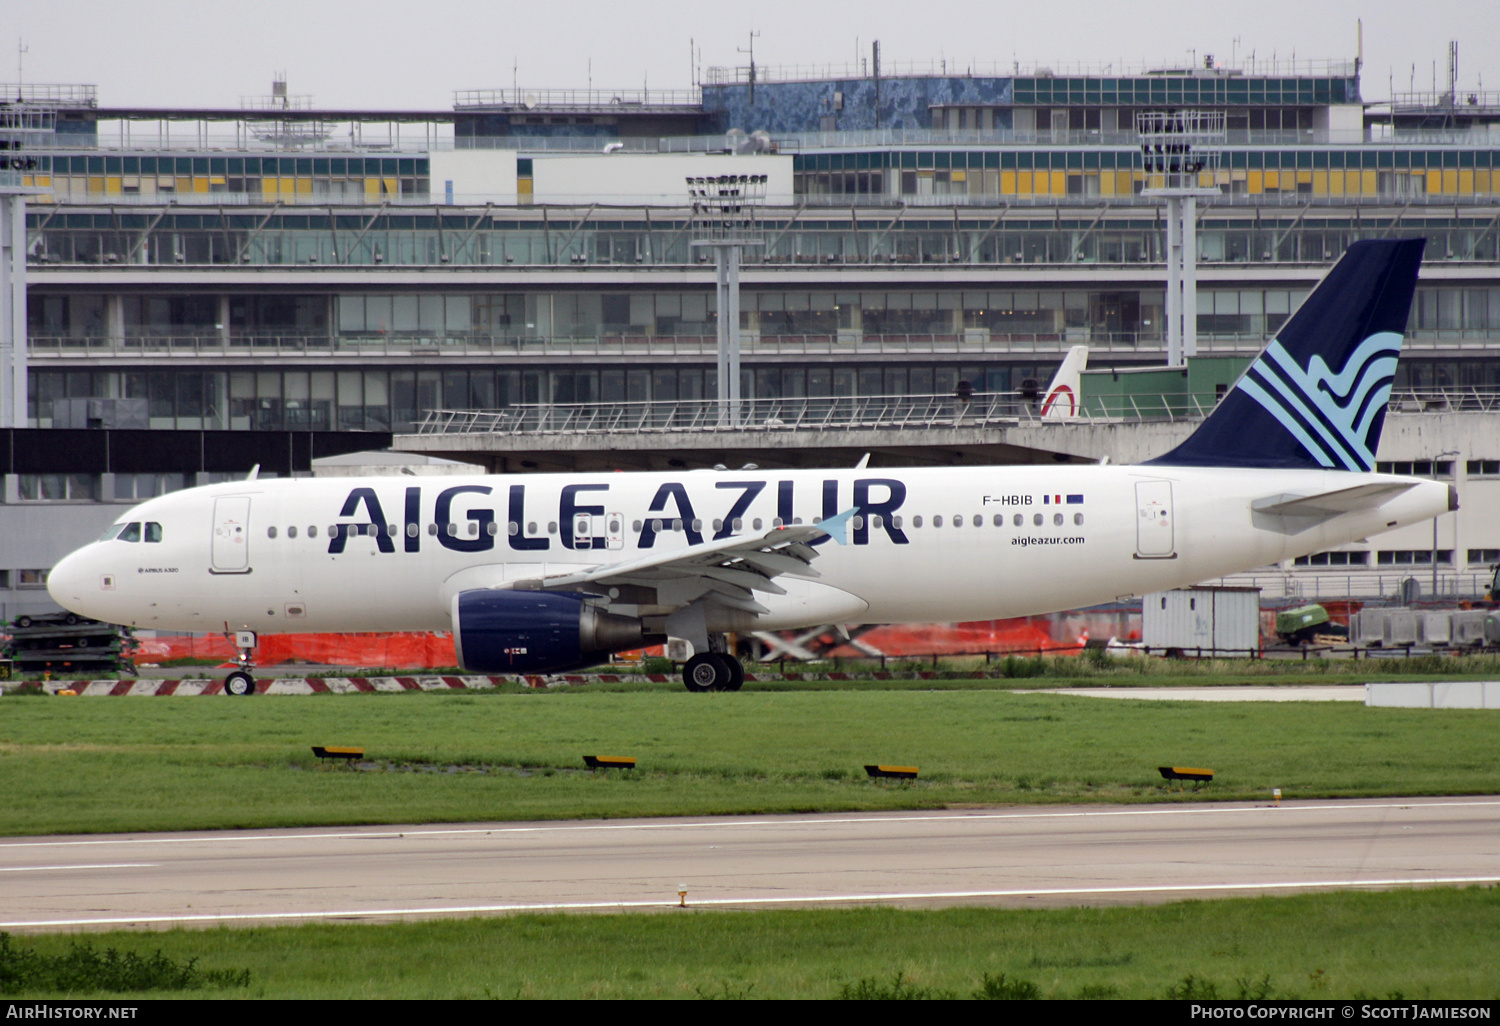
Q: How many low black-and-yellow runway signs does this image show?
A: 4